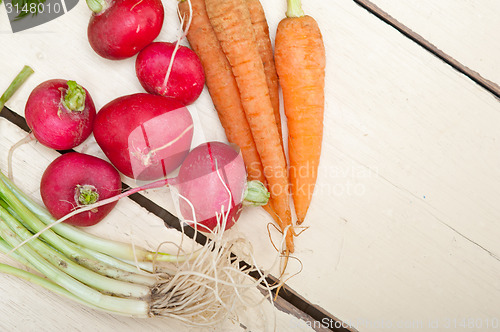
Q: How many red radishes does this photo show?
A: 6